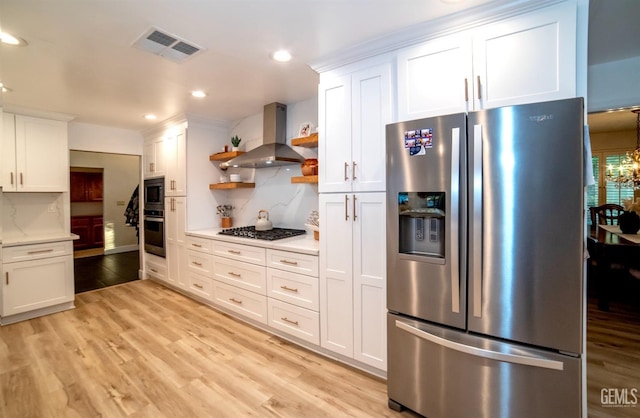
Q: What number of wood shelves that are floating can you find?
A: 4